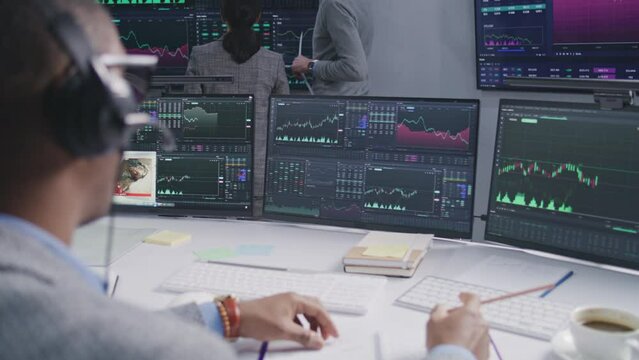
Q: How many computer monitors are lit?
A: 5